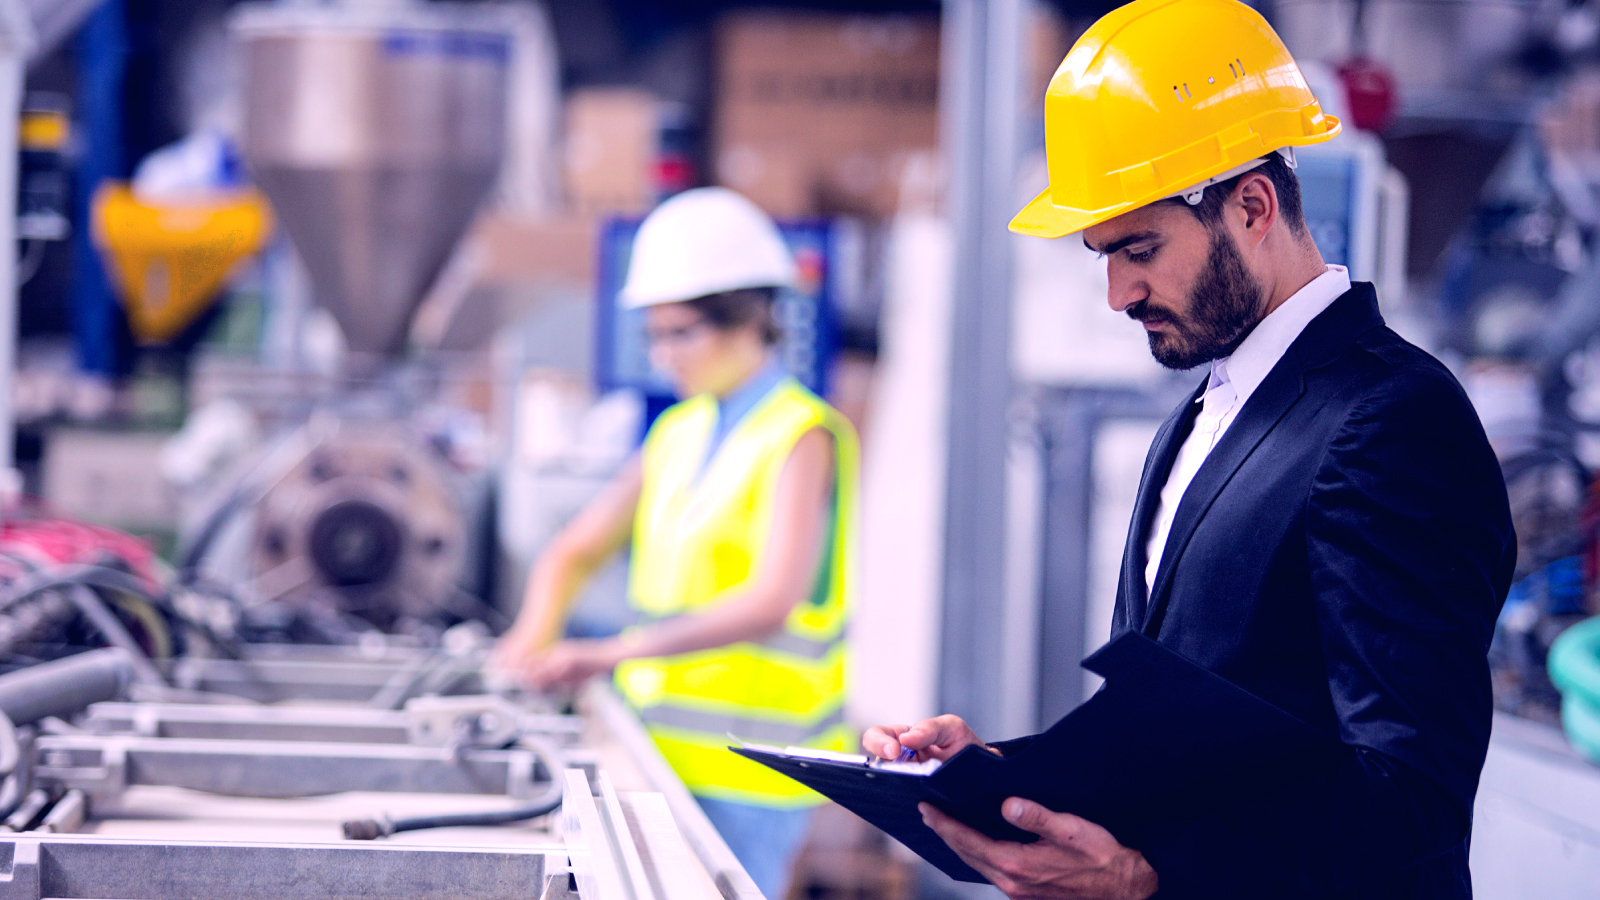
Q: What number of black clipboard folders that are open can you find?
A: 1